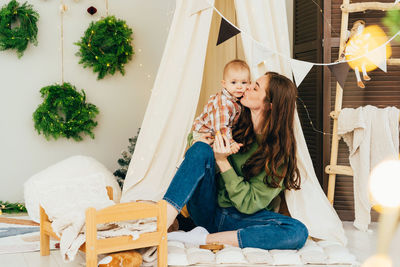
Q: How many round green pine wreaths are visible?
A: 3